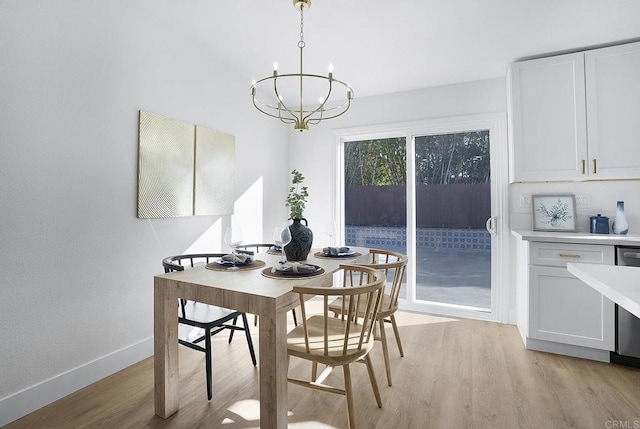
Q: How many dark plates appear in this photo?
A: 4